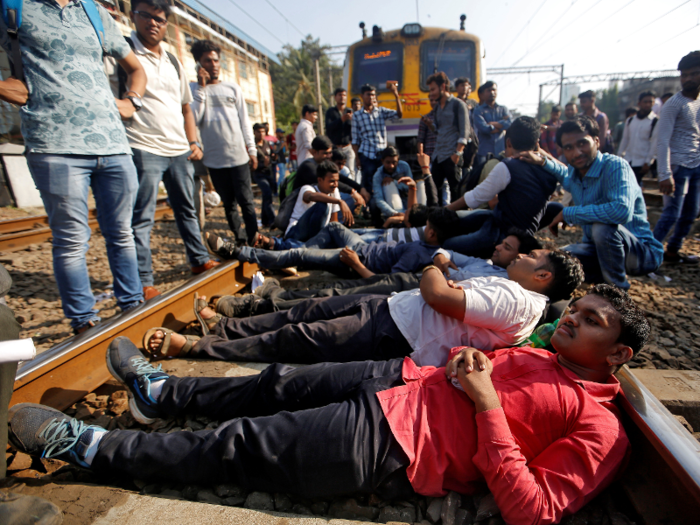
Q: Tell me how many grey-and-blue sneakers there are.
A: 2